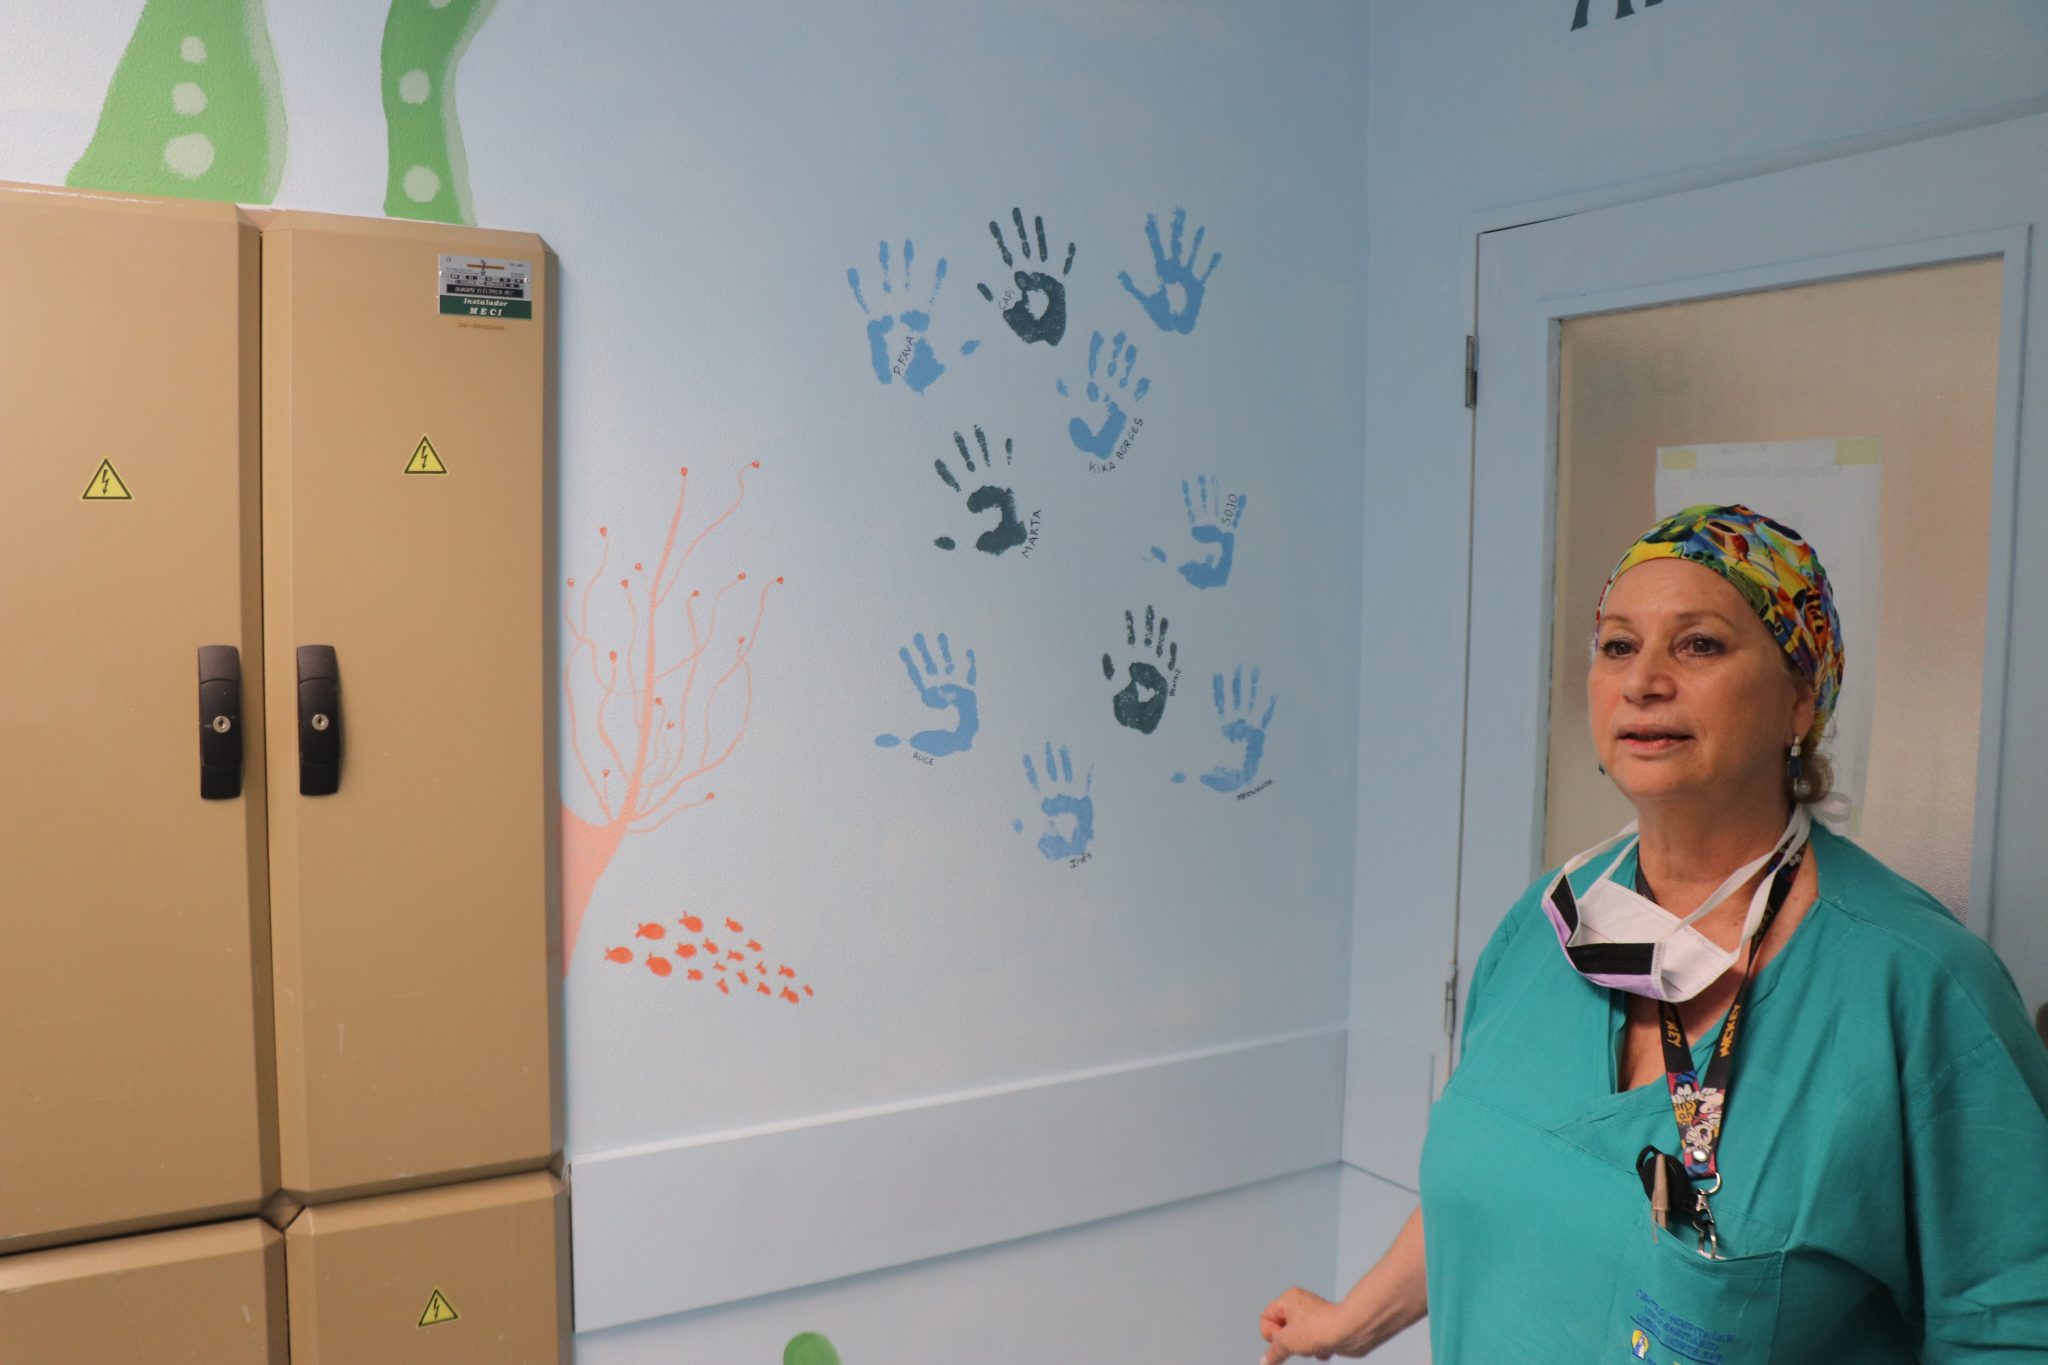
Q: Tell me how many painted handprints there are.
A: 10